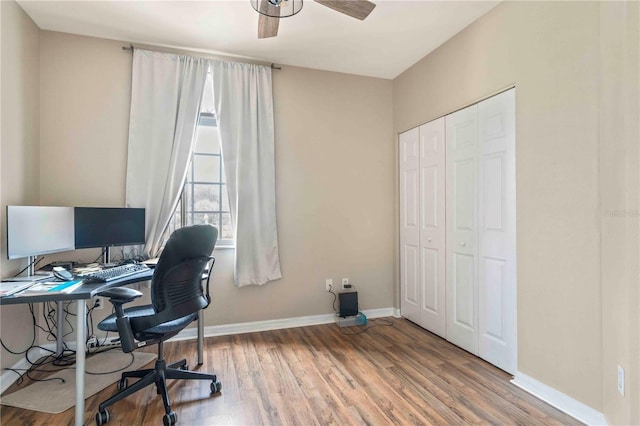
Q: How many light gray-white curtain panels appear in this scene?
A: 2